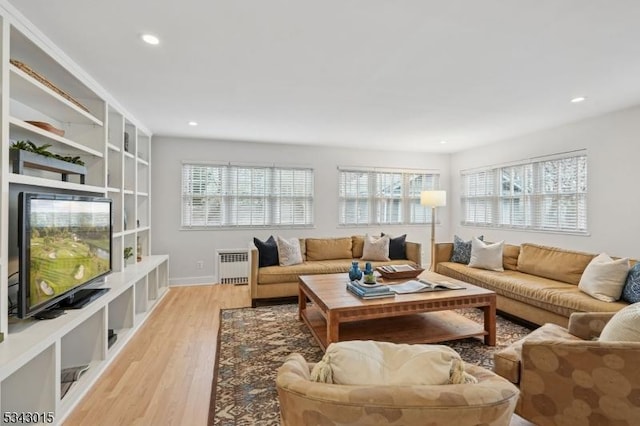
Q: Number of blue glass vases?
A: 2